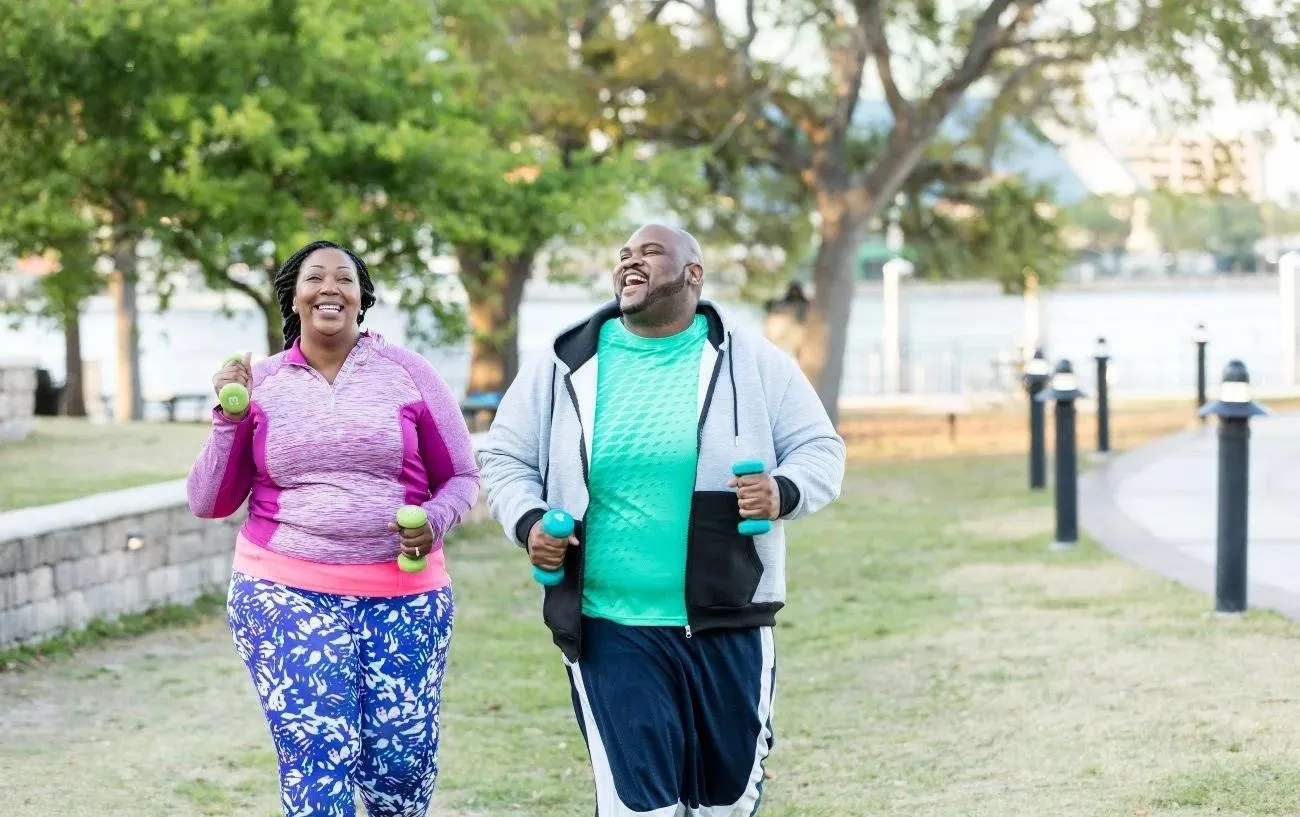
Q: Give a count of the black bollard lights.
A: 5